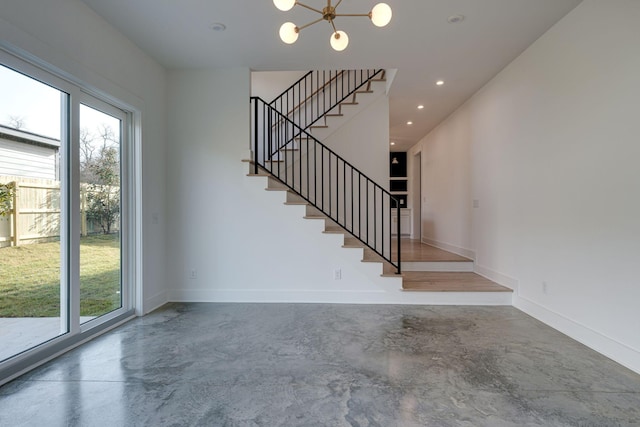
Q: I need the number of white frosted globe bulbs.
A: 4